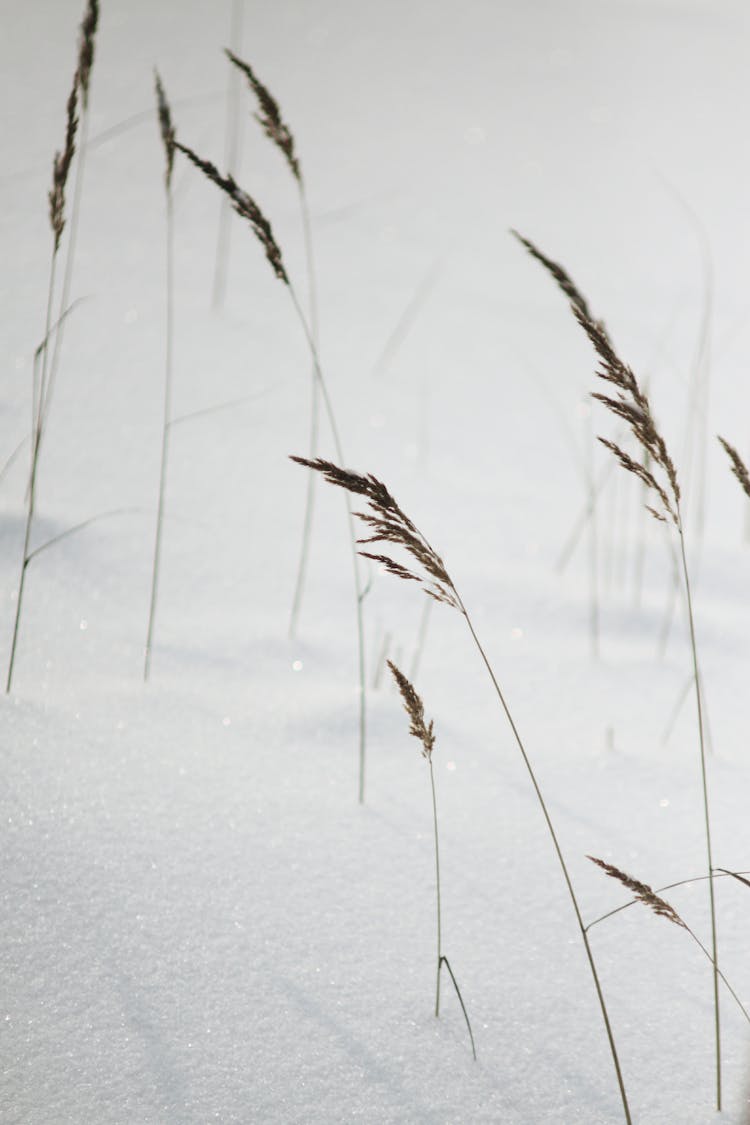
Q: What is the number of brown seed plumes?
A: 10